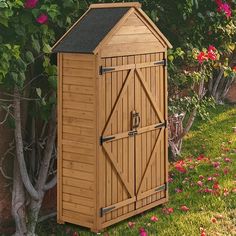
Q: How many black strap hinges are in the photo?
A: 6